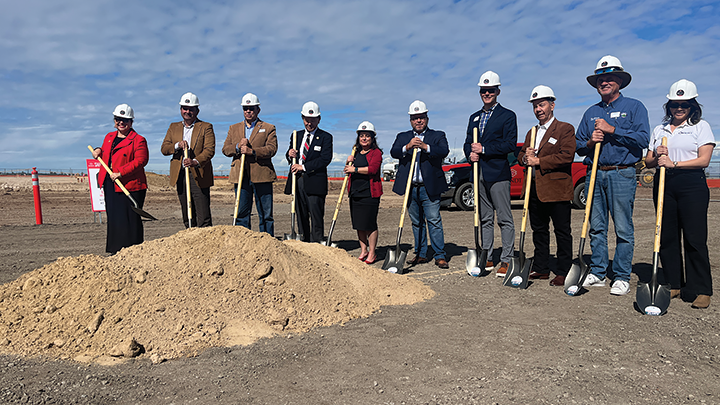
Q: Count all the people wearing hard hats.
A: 10